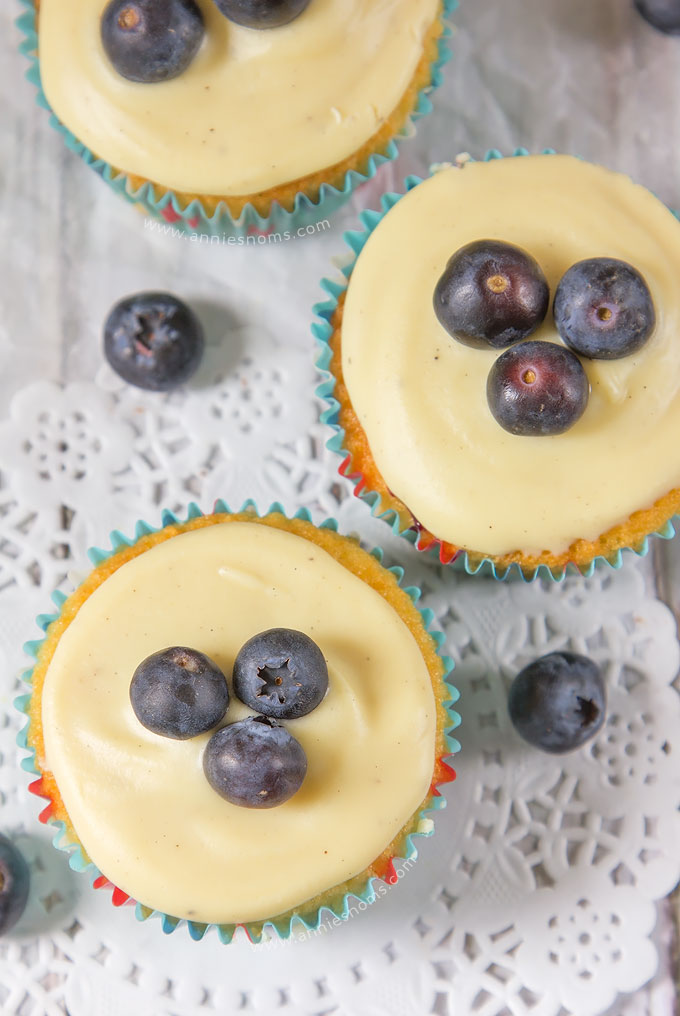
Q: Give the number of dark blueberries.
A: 12